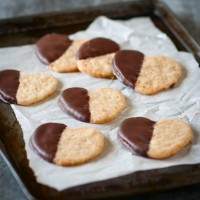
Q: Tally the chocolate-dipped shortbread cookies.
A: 7